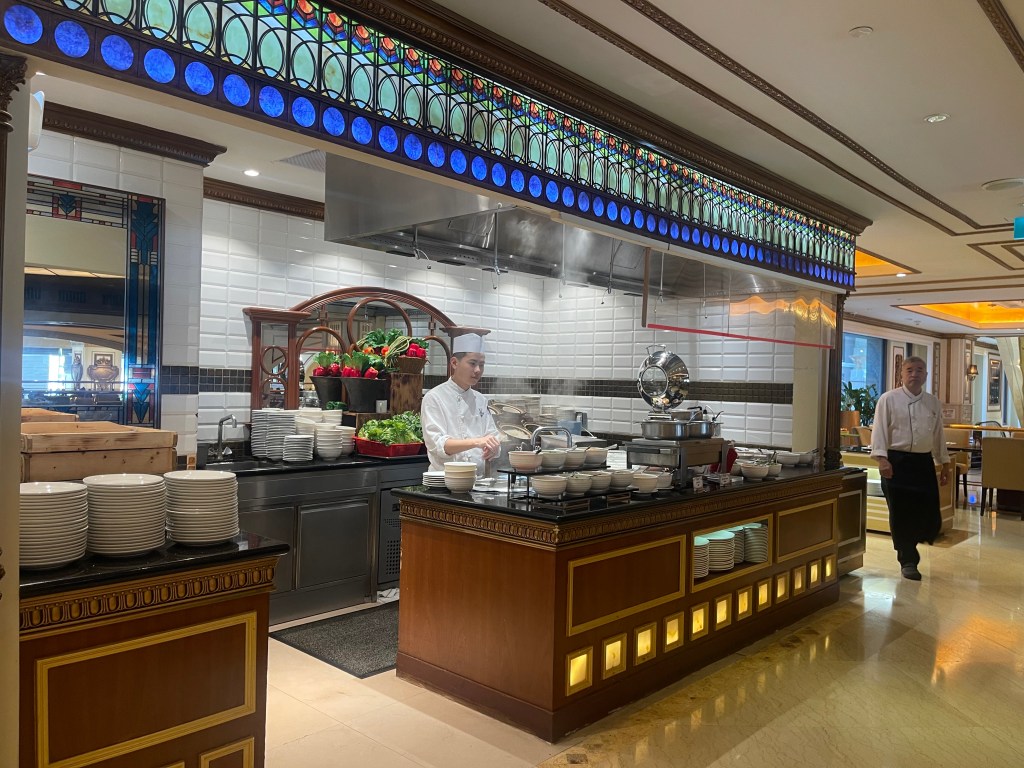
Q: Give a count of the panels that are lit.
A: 12